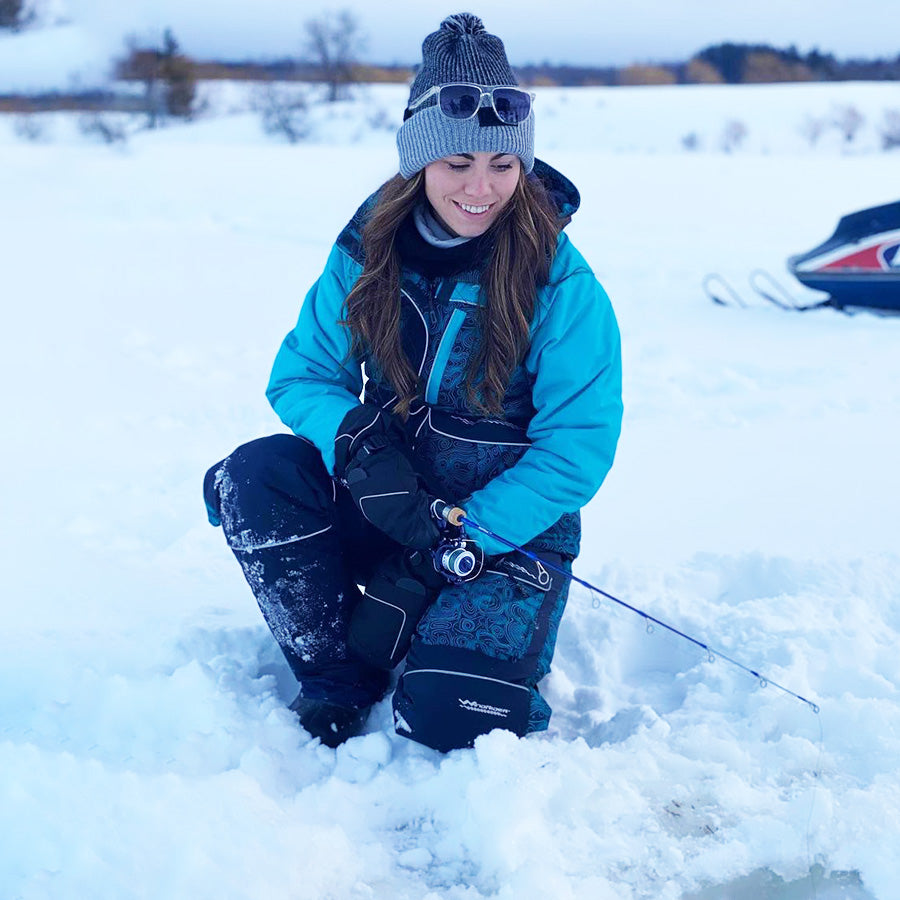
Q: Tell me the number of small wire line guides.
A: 6